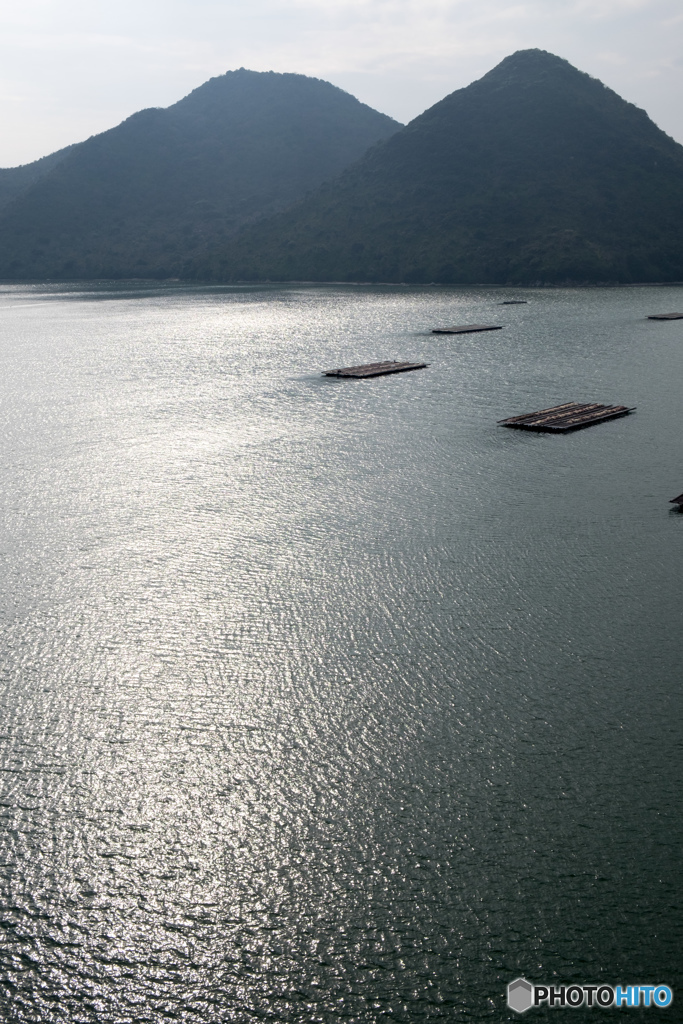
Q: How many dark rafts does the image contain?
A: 6